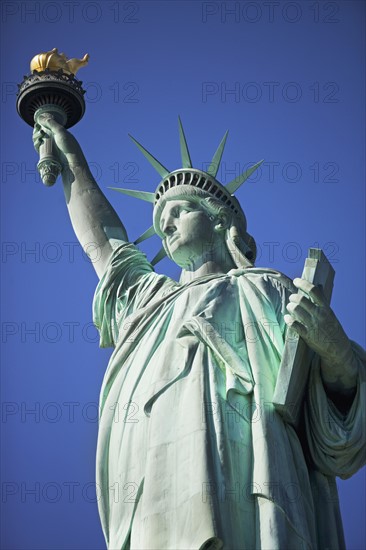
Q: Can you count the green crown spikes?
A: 7